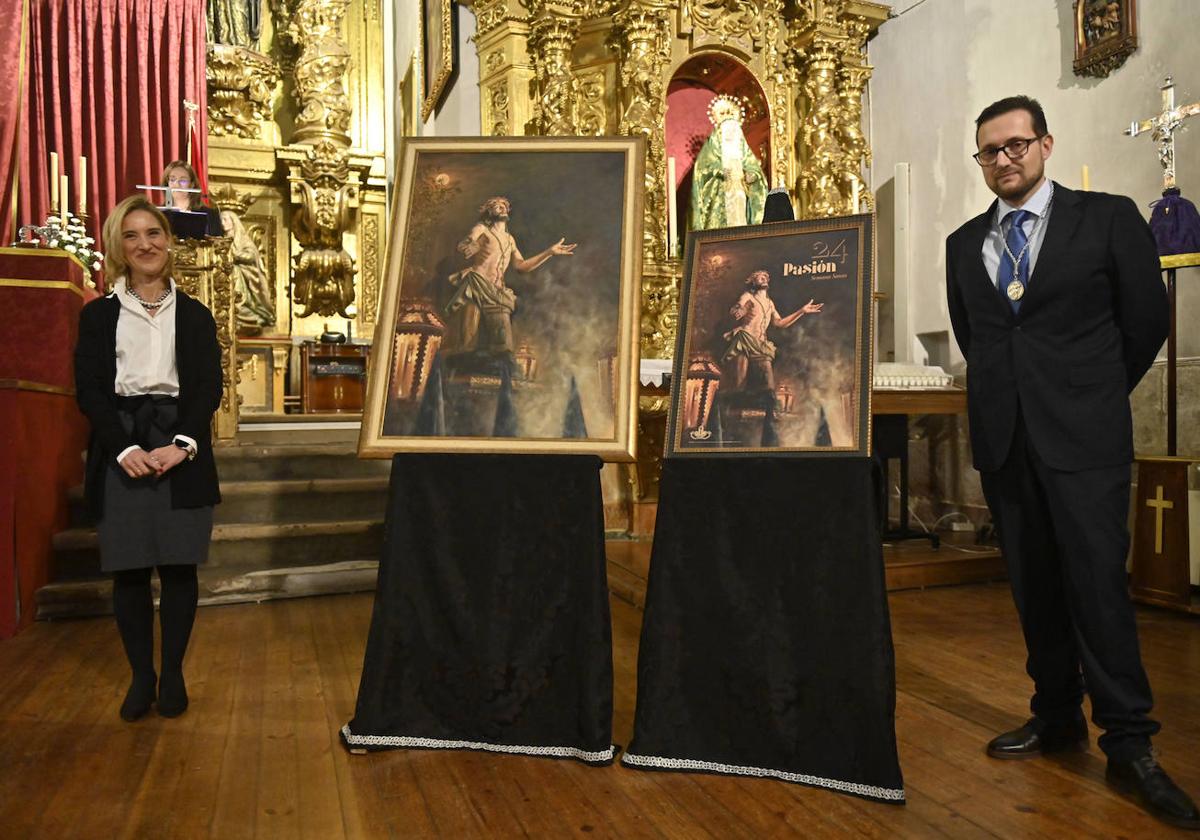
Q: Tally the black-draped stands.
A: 2